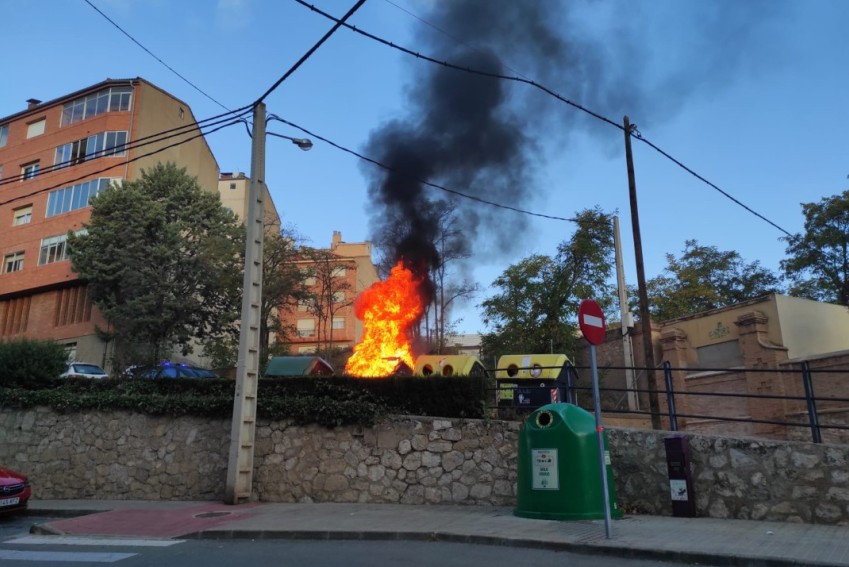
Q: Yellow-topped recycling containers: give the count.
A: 2